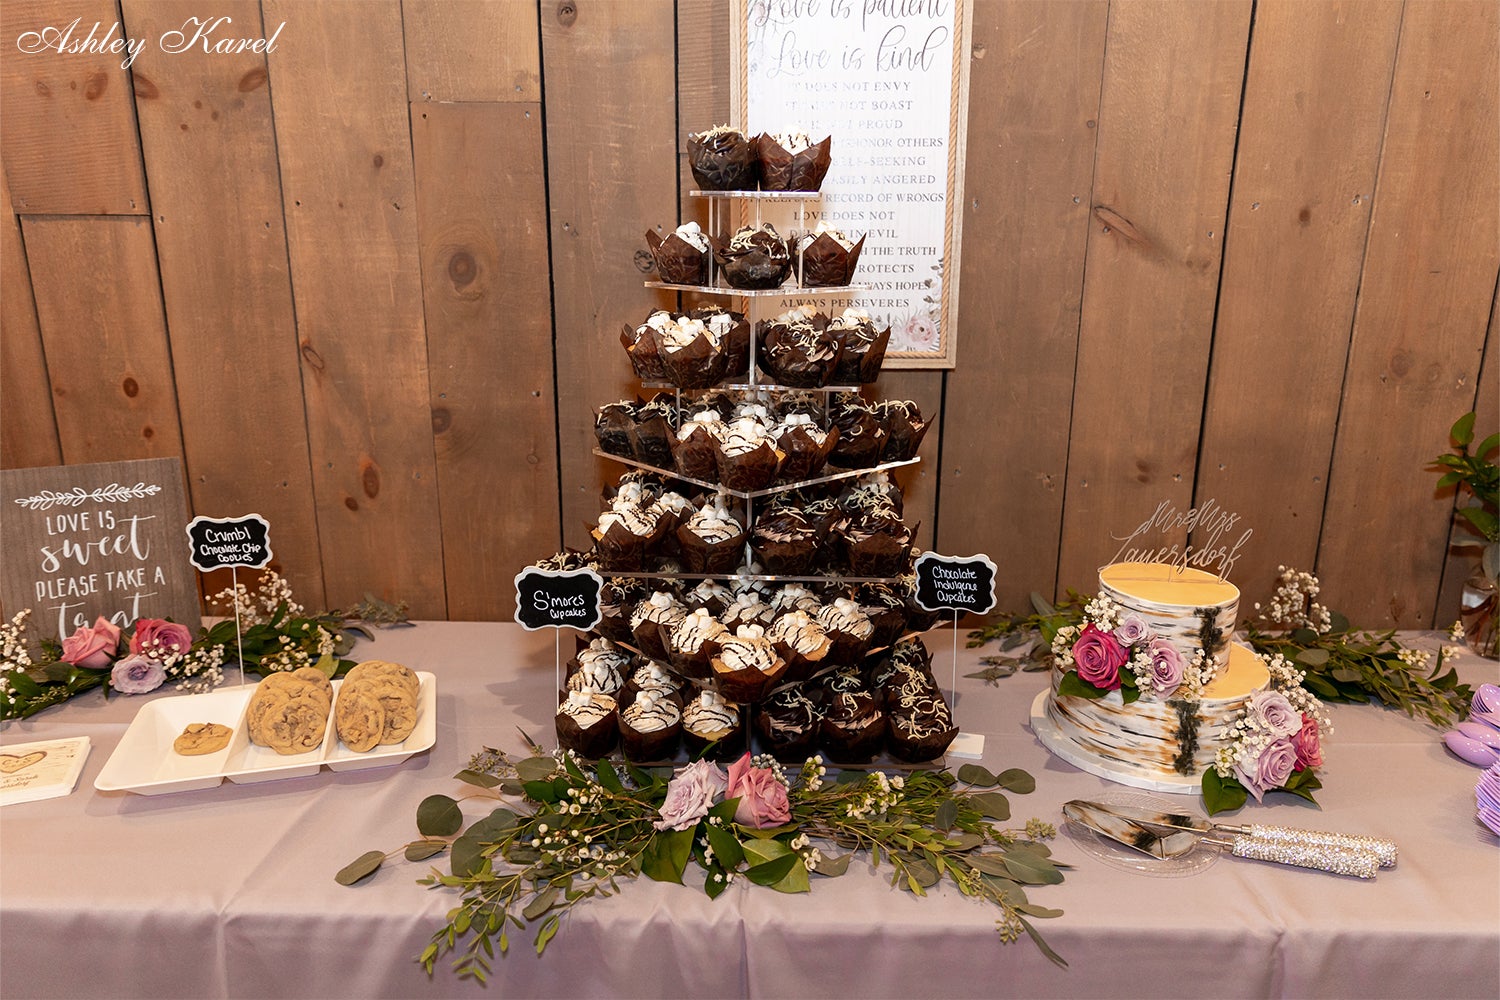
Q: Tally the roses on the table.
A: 11